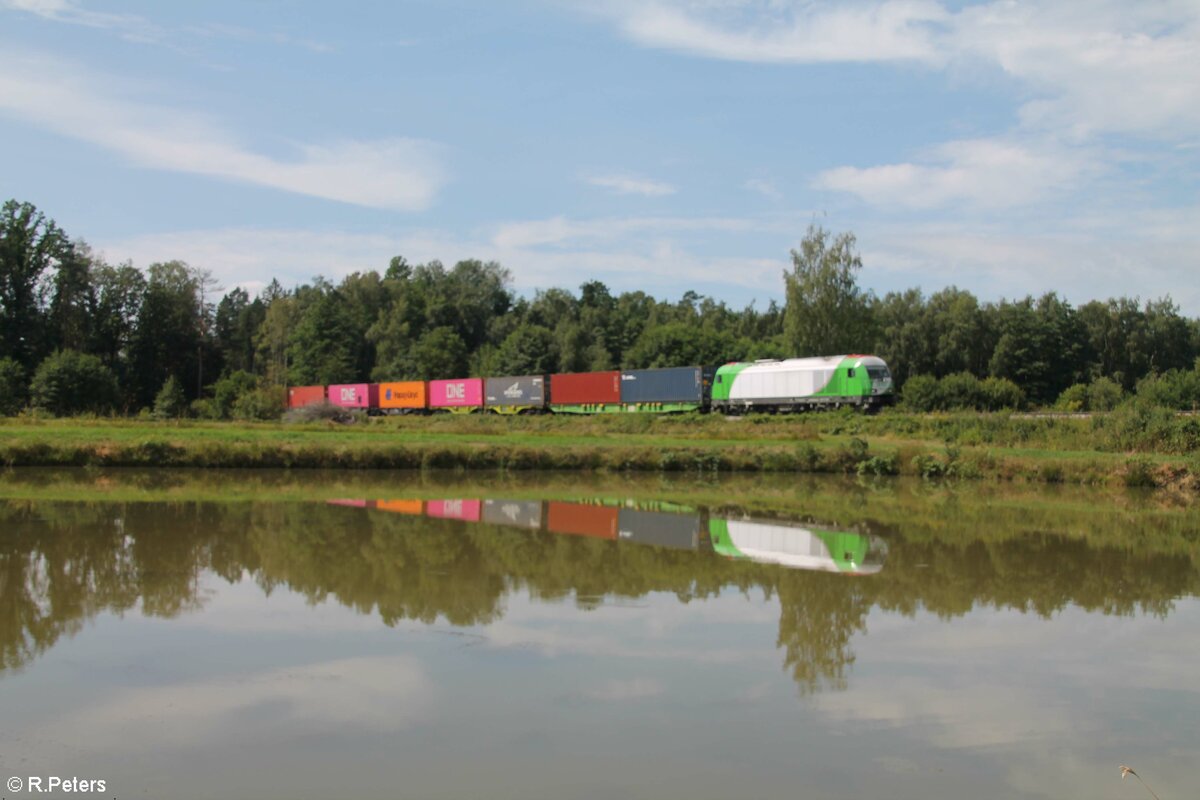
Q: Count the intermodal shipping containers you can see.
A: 7